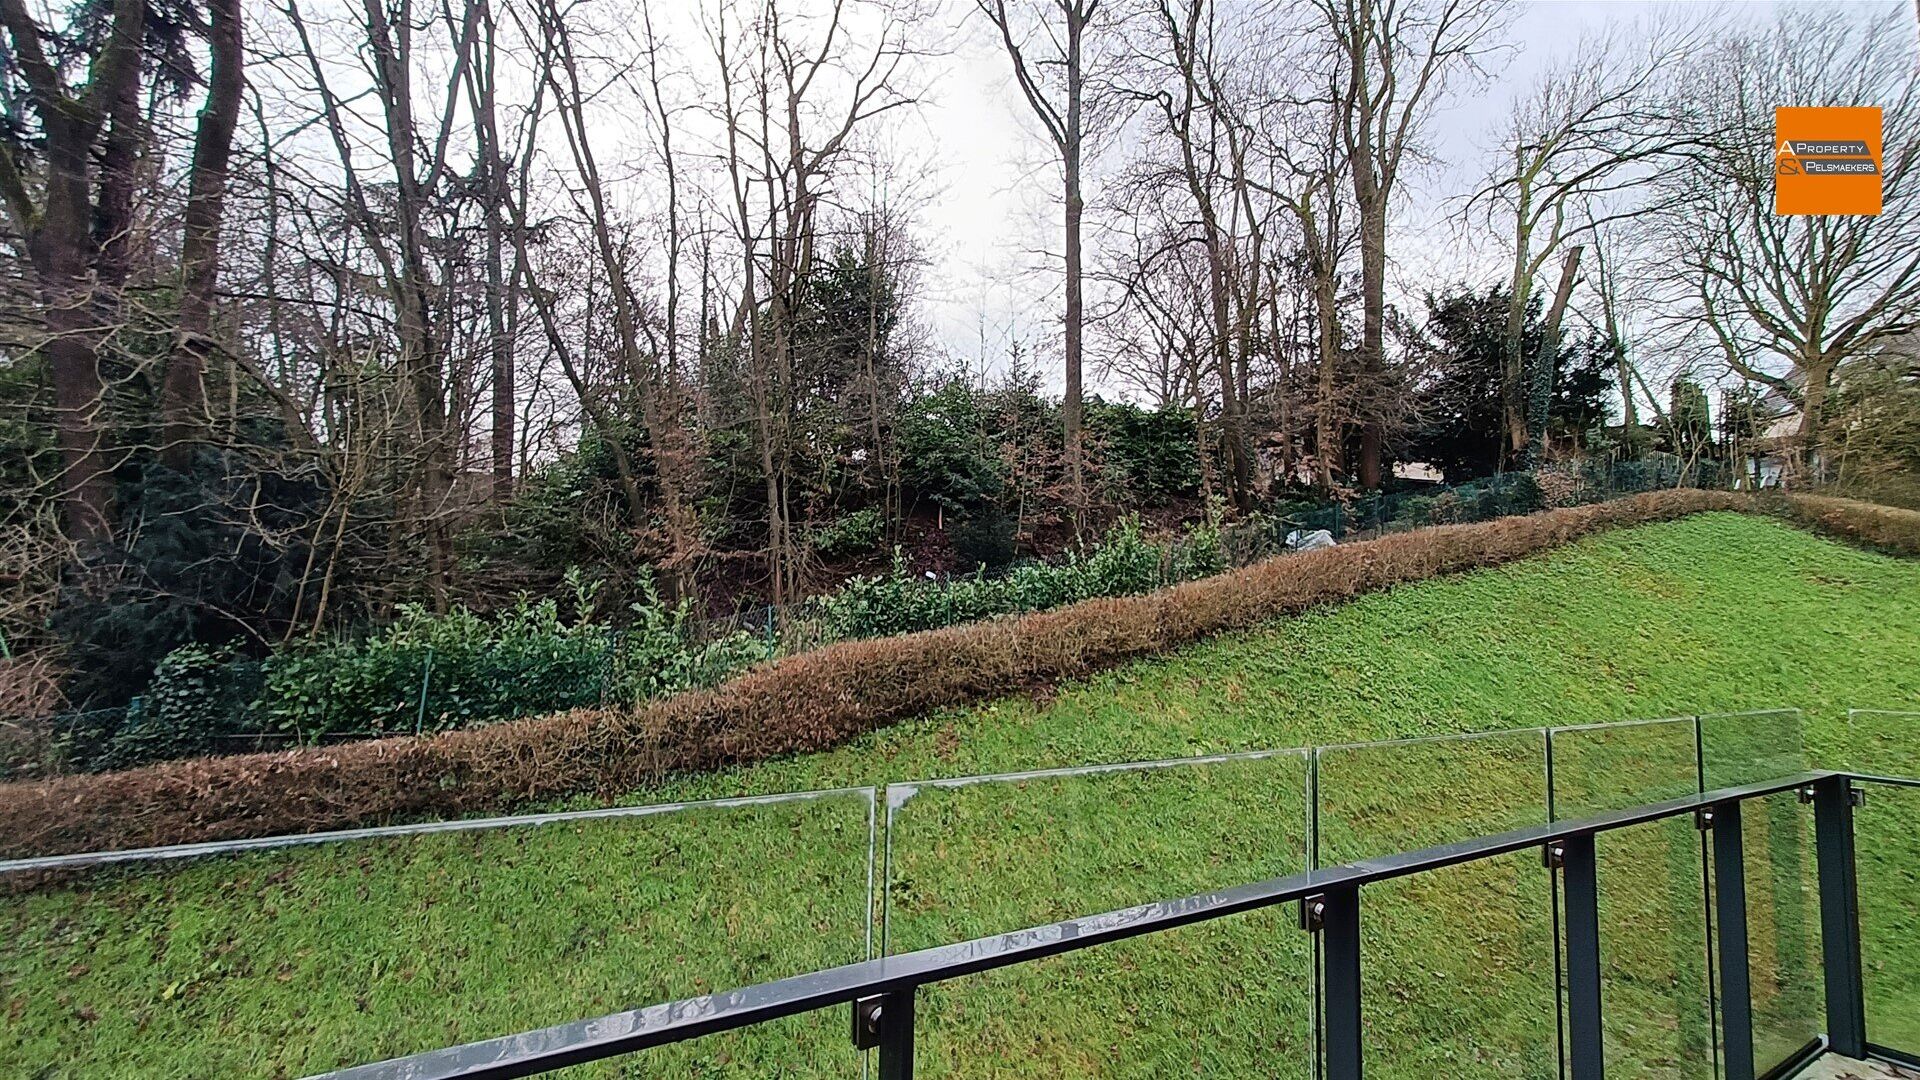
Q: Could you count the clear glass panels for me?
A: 6